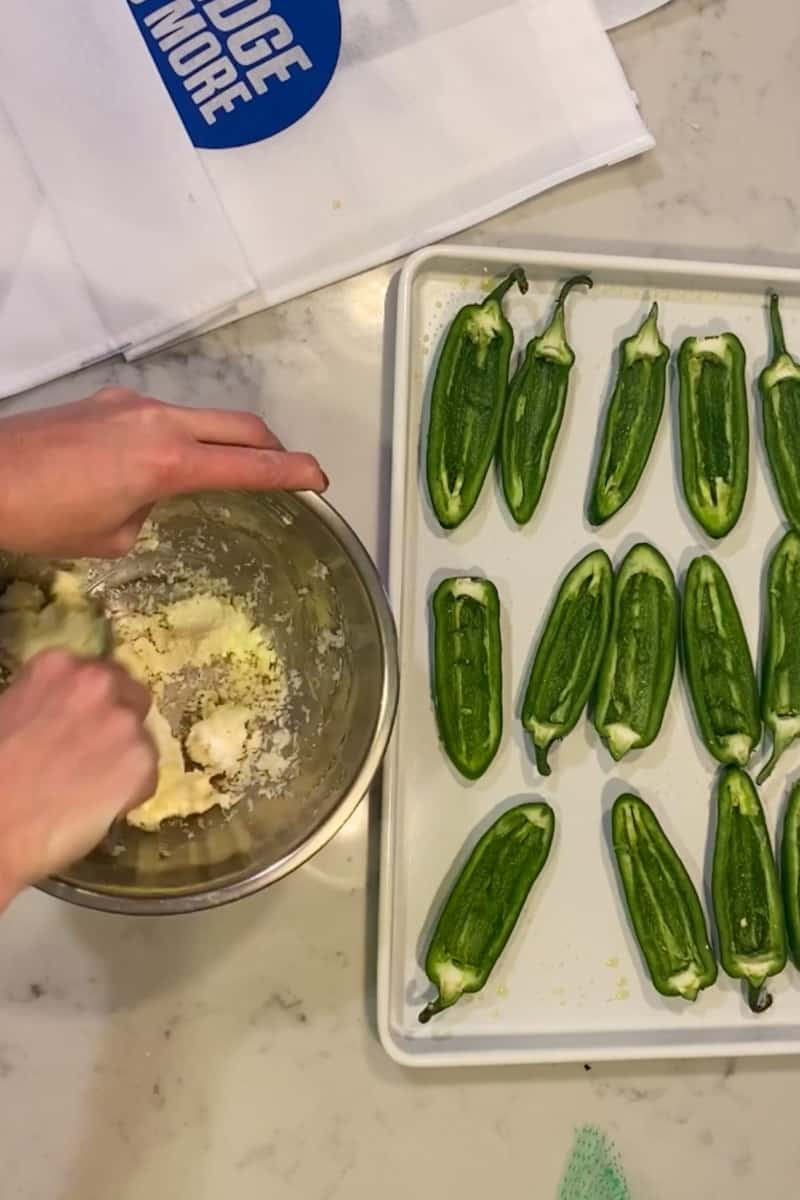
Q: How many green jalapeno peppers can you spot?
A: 14